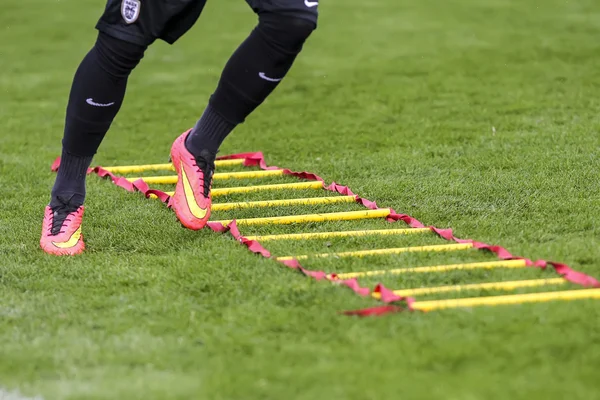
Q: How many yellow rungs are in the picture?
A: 10